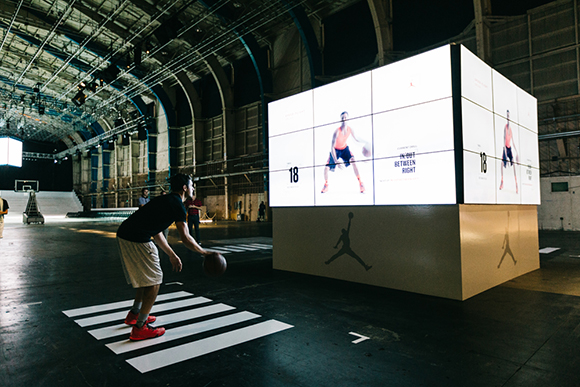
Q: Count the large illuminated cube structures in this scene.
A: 1